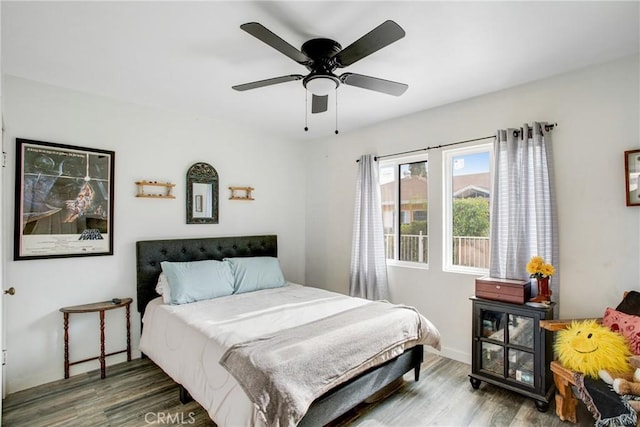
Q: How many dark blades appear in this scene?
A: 5